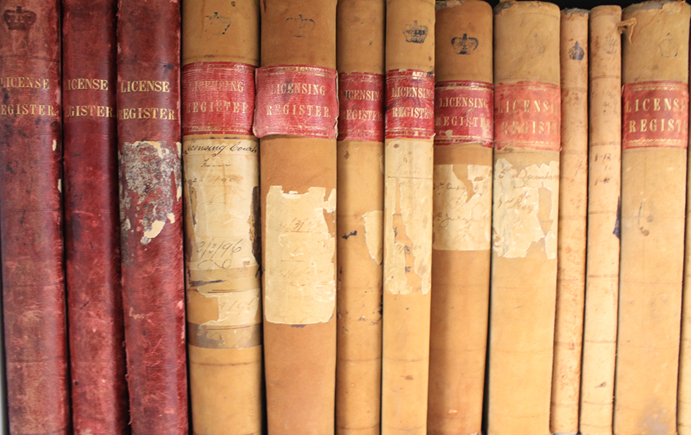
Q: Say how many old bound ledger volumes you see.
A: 12